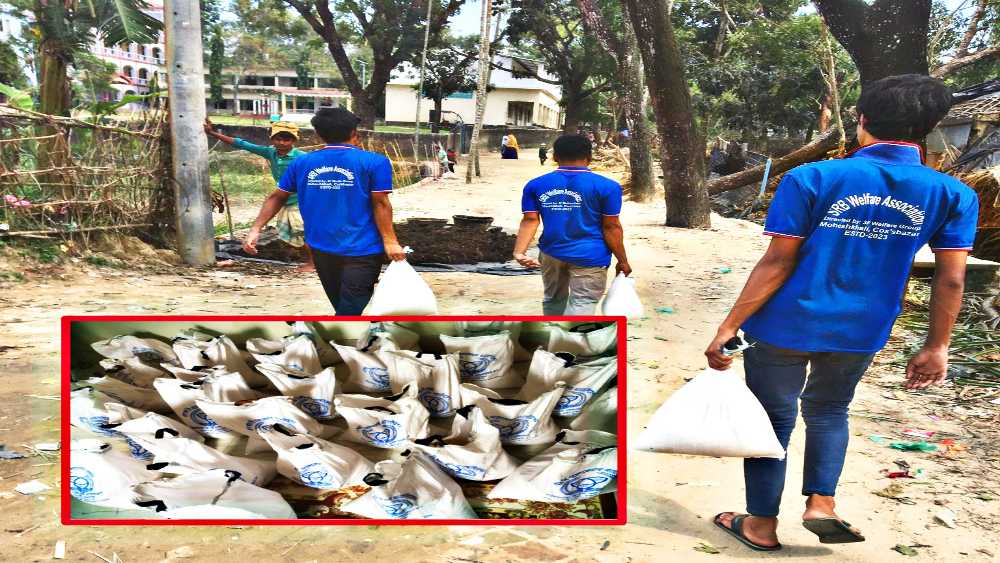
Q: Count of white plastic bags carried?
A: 3